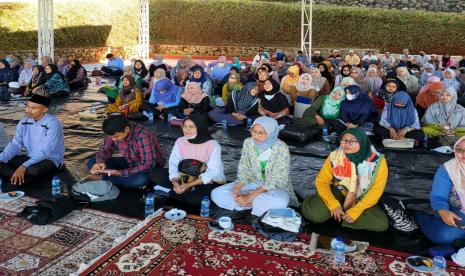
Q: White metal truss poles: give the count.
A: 3